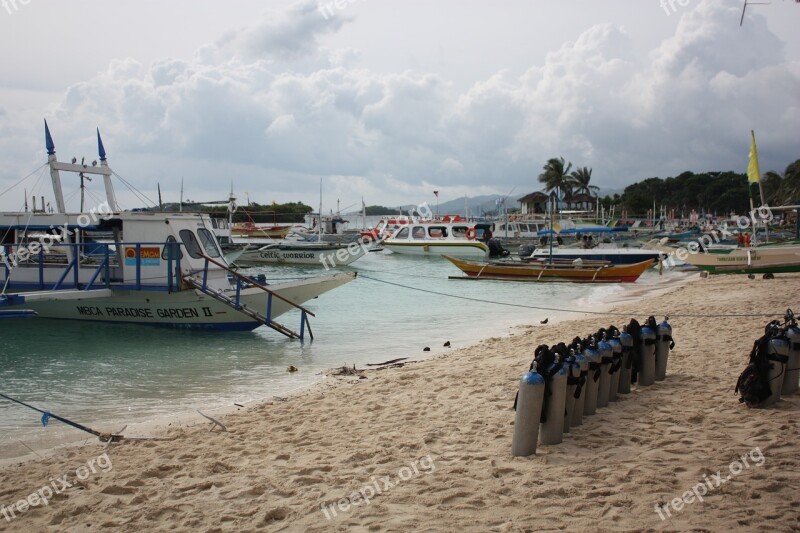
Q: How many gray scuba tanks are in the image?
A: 12